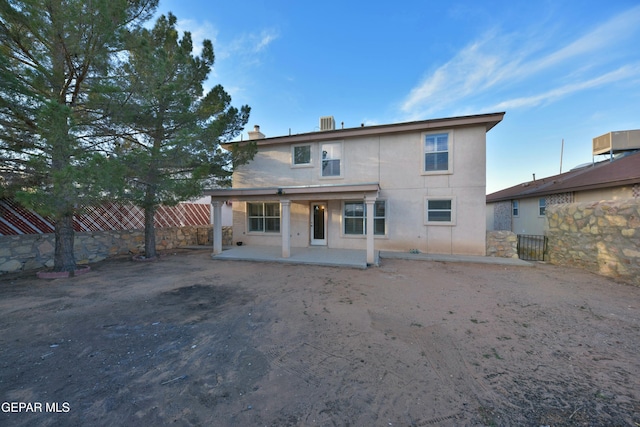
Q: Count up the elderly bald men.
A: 0